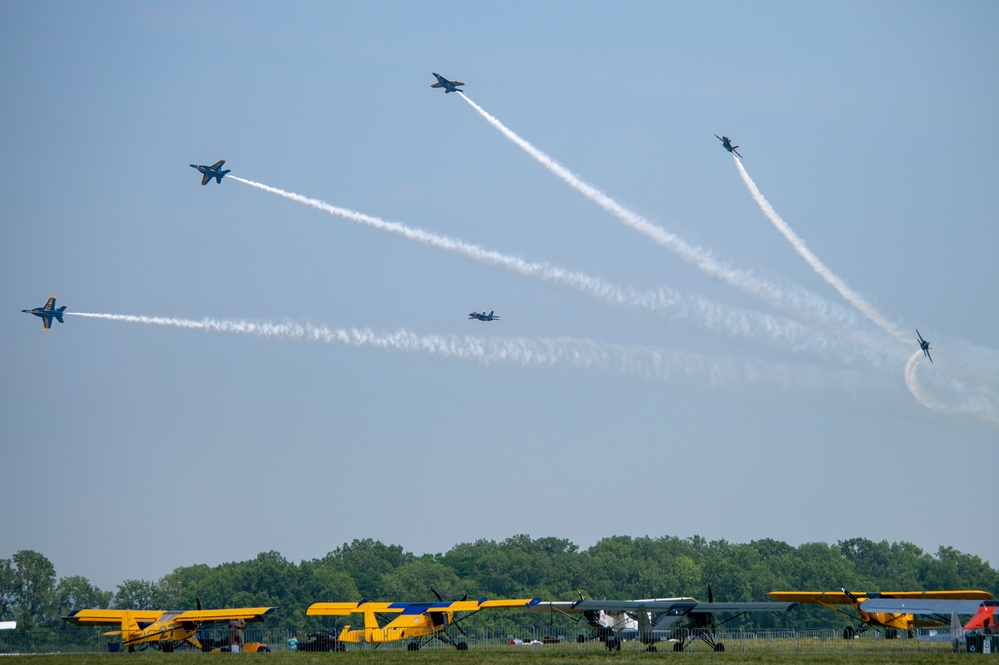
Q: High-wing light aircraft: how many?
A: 6